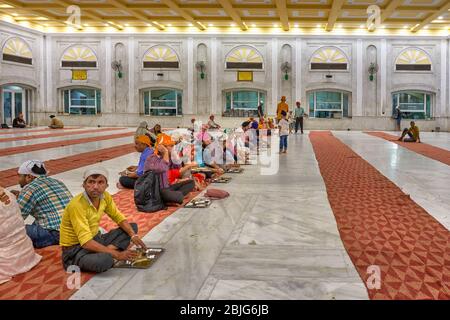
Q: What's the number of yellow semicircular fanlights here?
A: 6